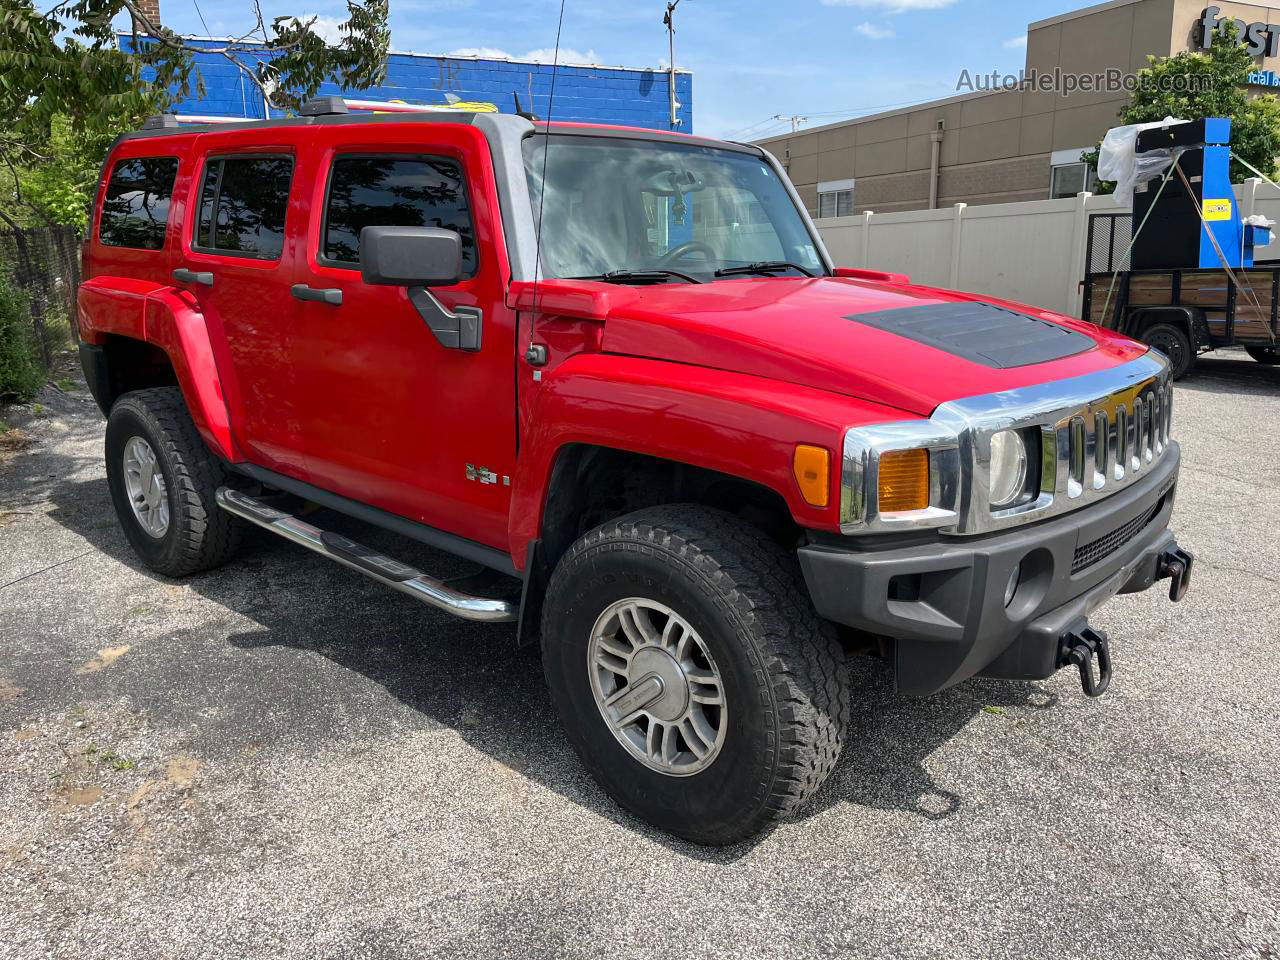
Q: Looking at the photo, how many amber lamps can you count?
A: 2